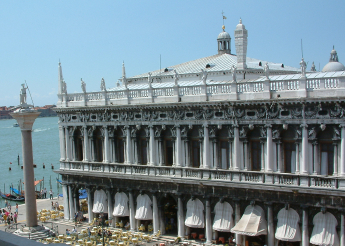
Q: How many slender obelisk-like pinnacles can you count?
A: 2